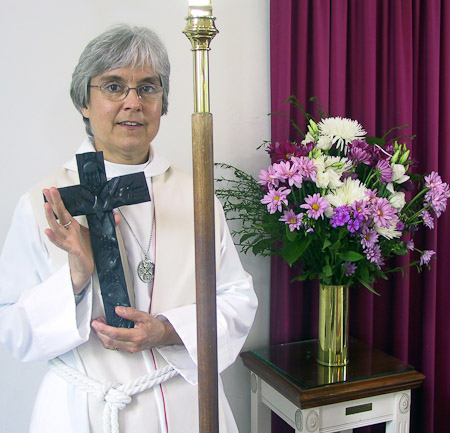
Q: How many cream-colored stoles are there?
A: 1